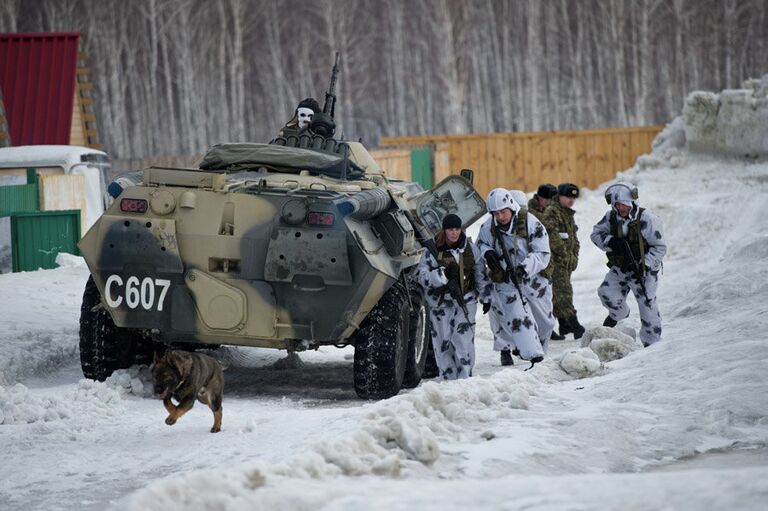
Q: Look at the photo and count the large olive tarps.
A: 1